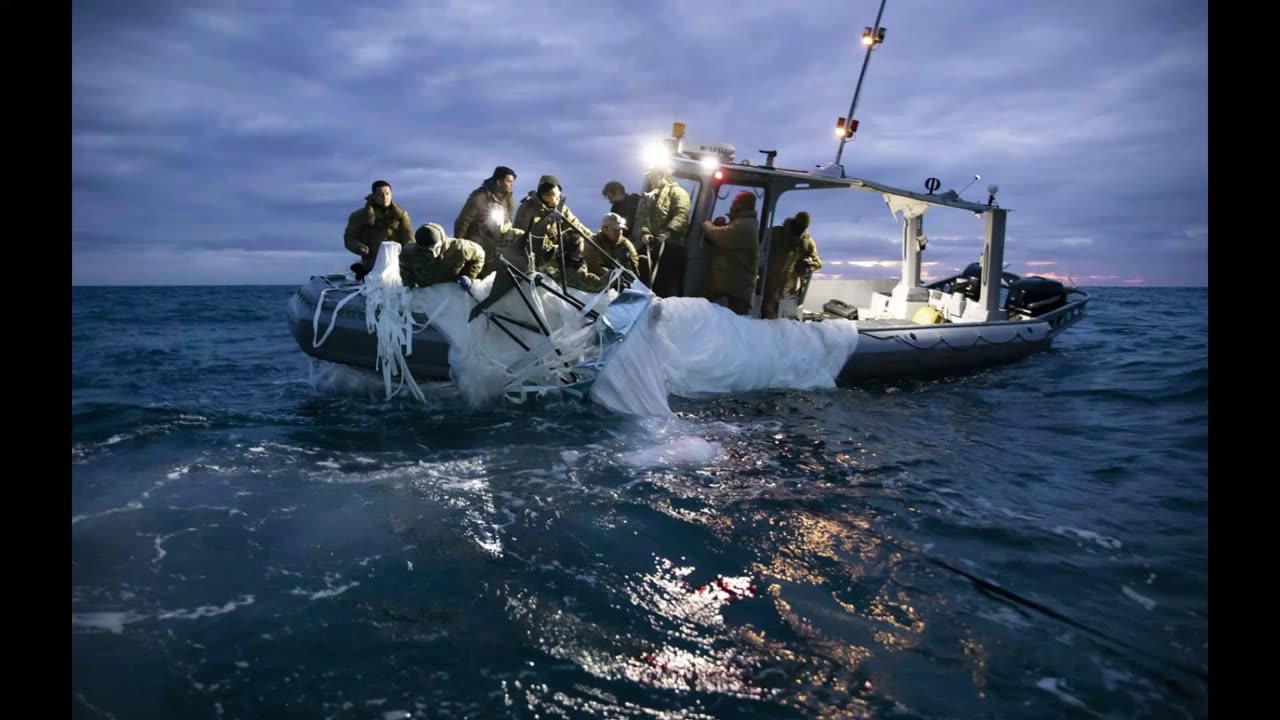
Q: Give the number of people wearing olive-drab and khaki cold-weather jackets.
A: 9